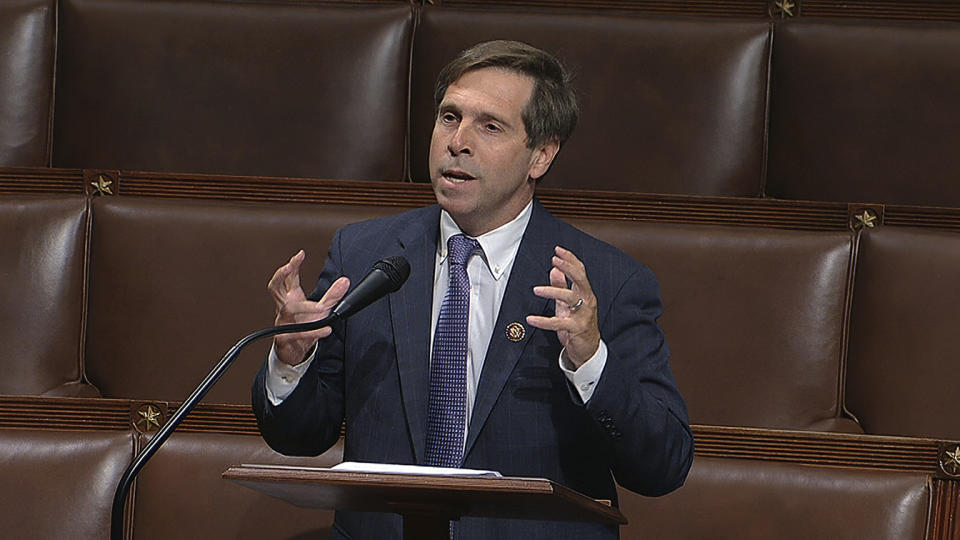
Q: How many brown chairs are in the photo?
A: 11